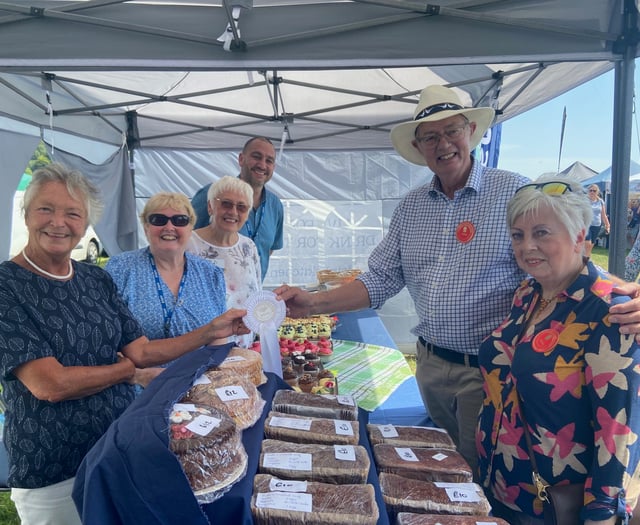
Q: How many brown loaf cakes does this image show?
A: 8